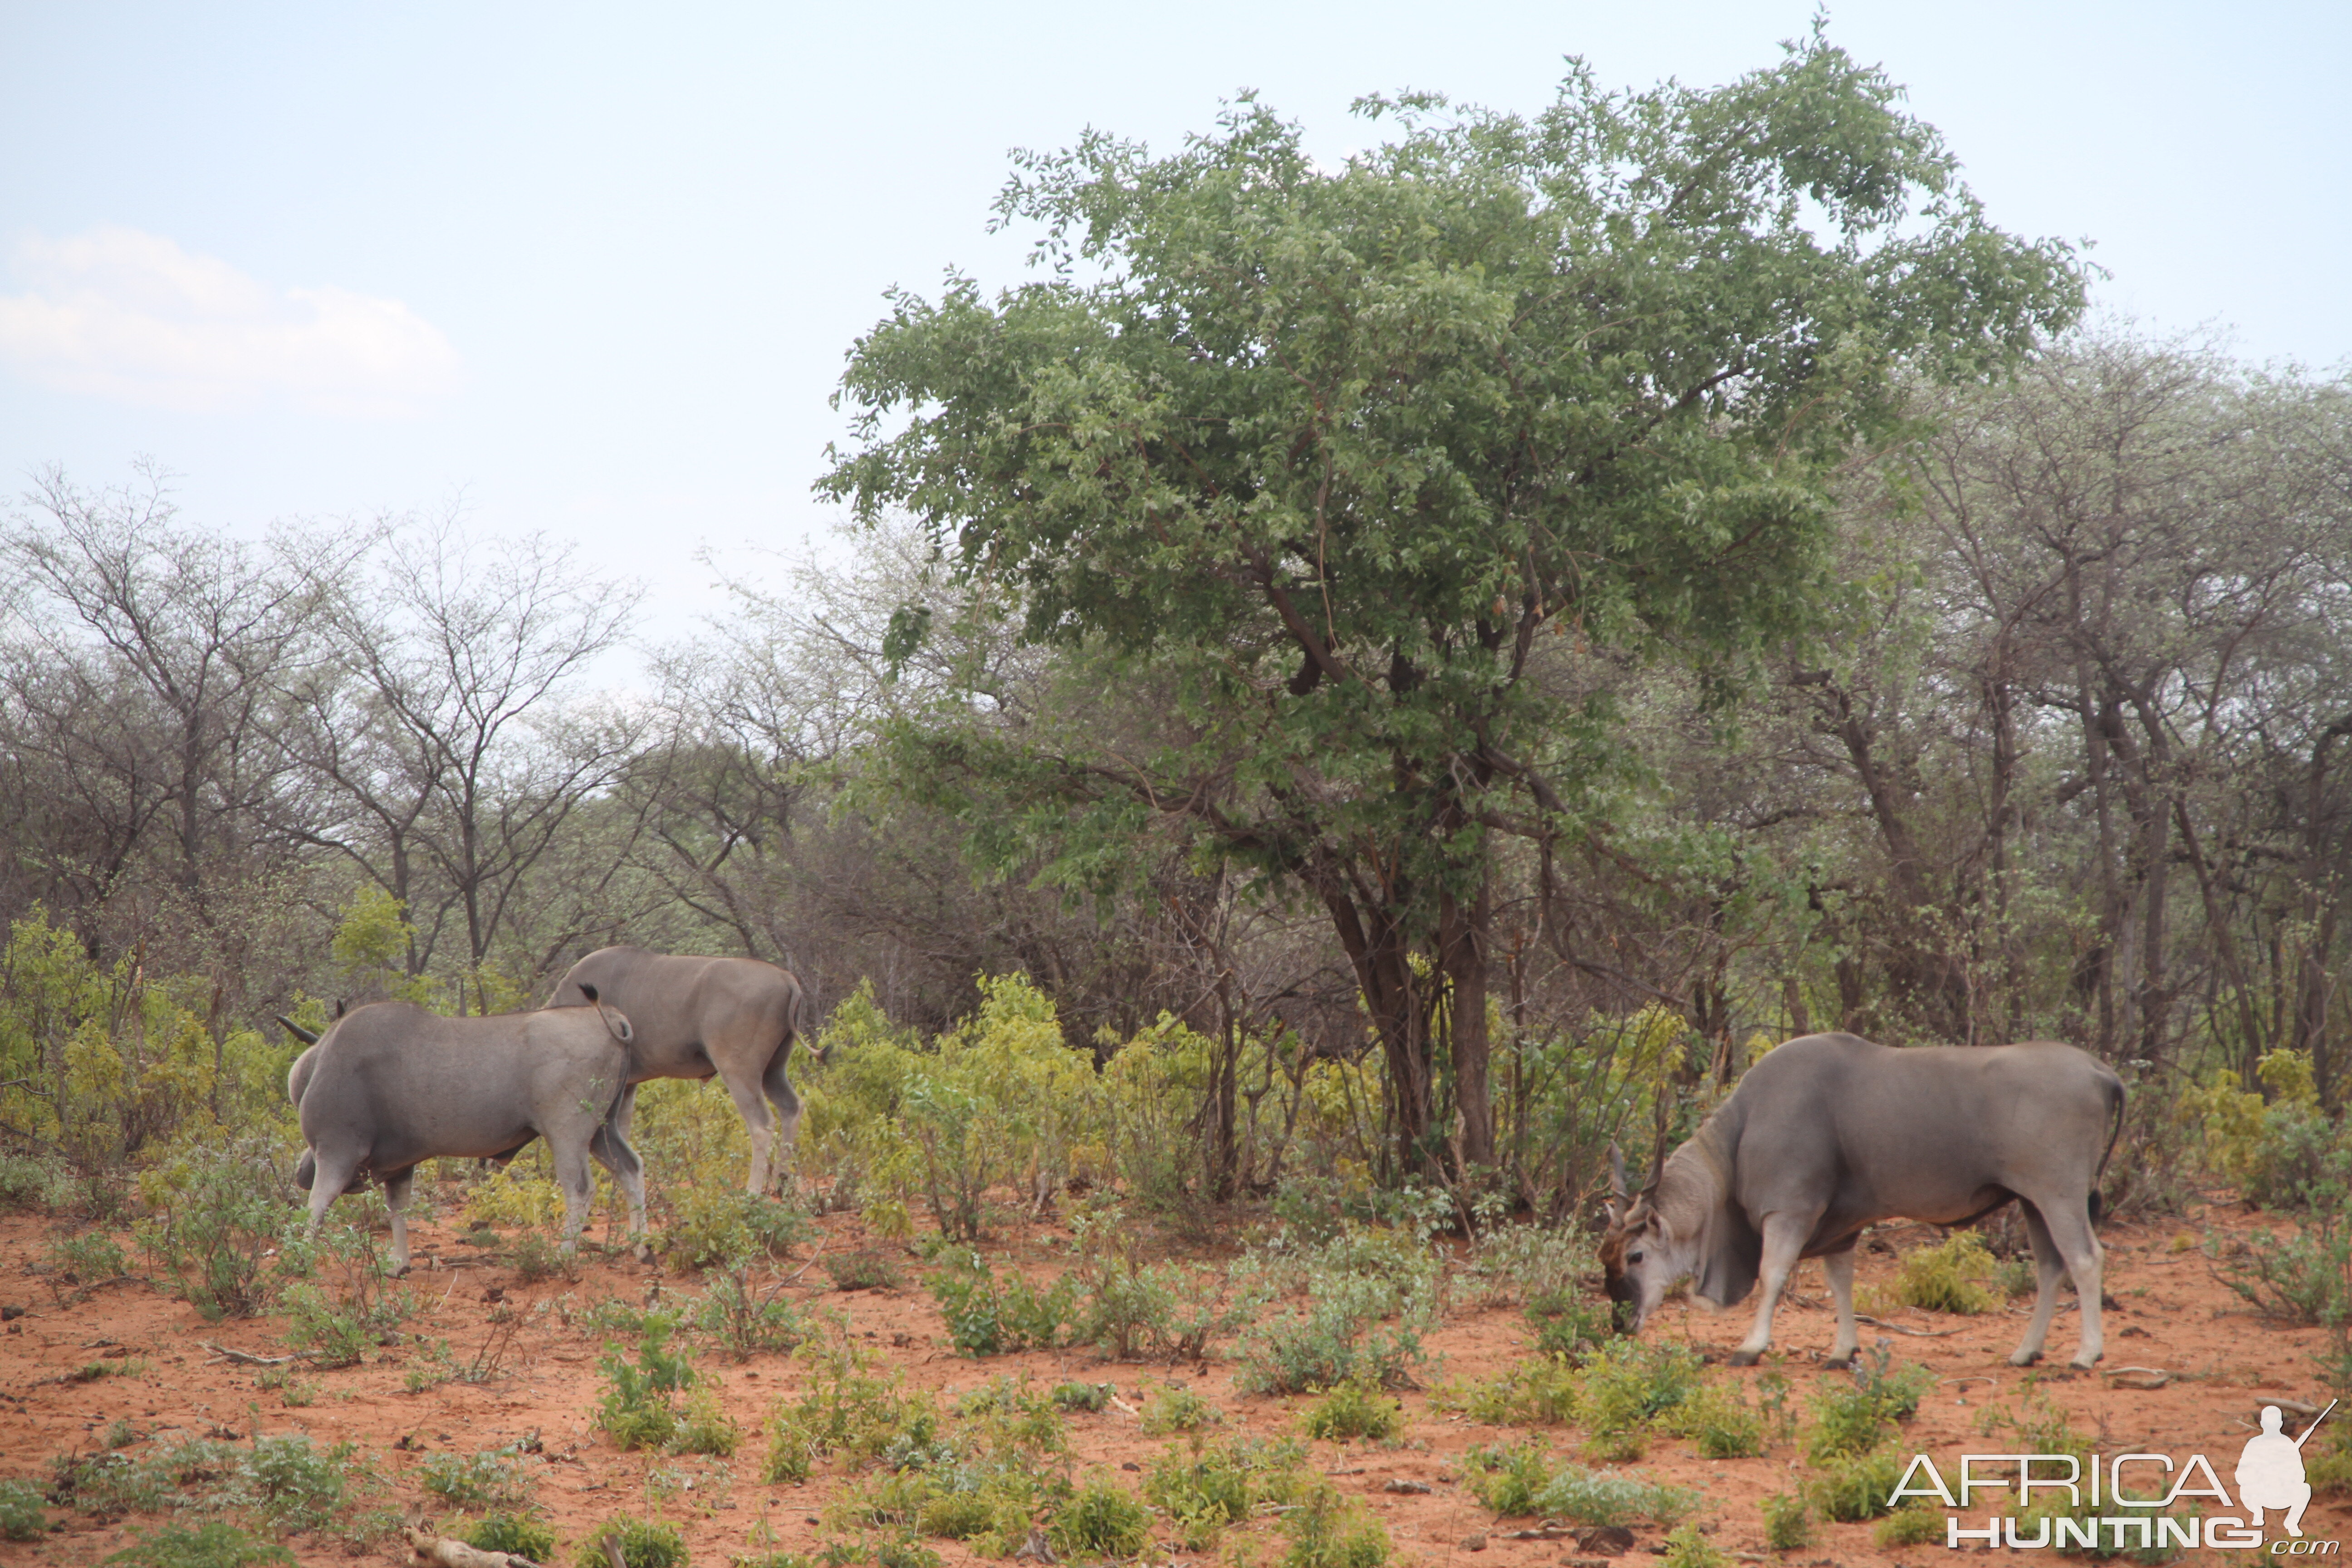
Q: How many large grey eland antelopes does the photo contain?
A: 3